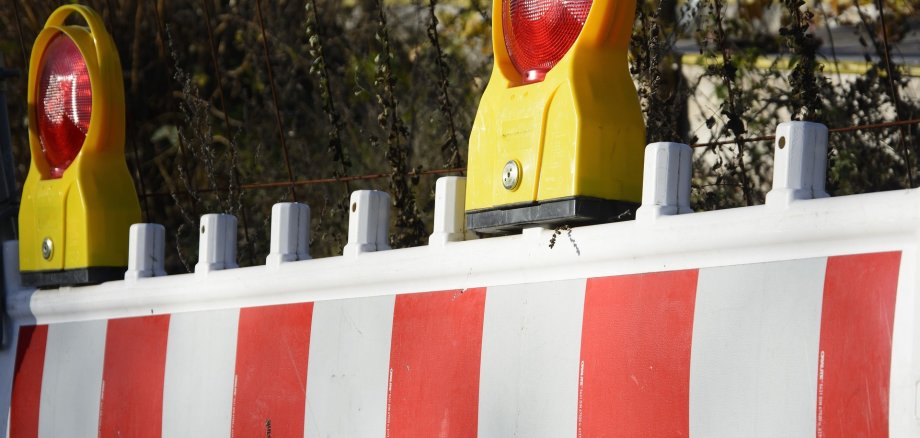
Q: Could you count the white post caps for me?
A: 7